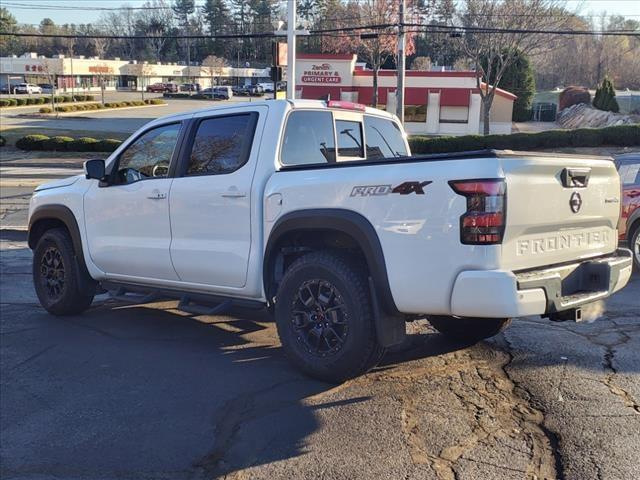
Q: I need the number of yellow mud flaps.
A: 0